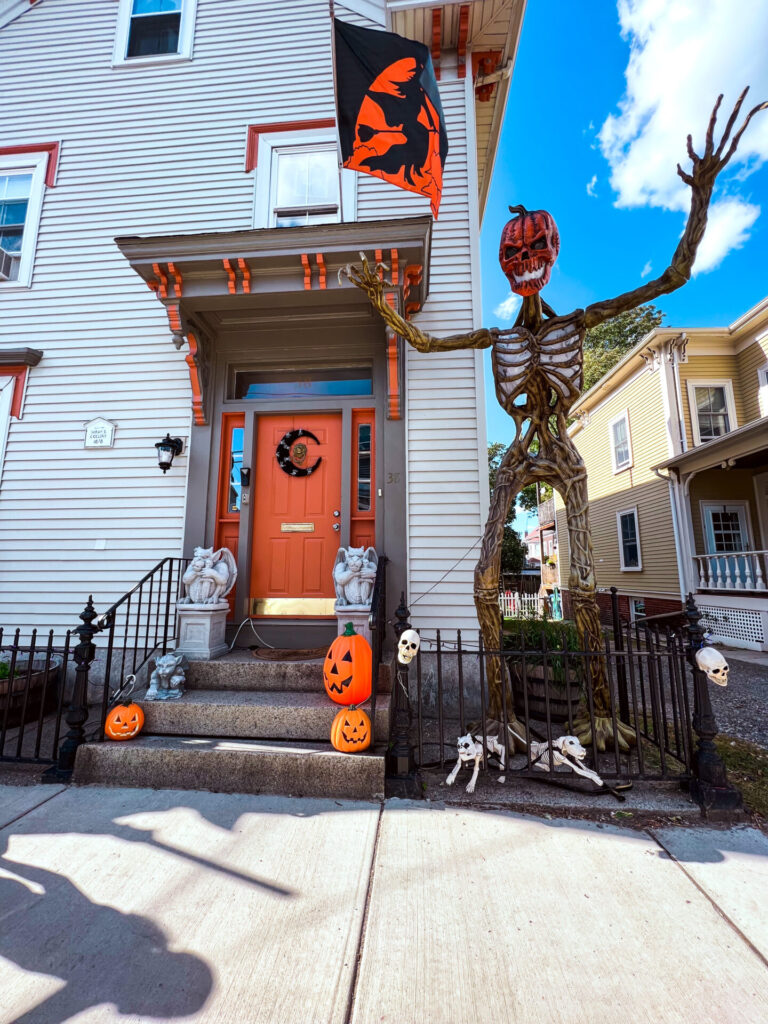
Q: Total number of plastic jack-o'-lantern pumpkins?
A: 3